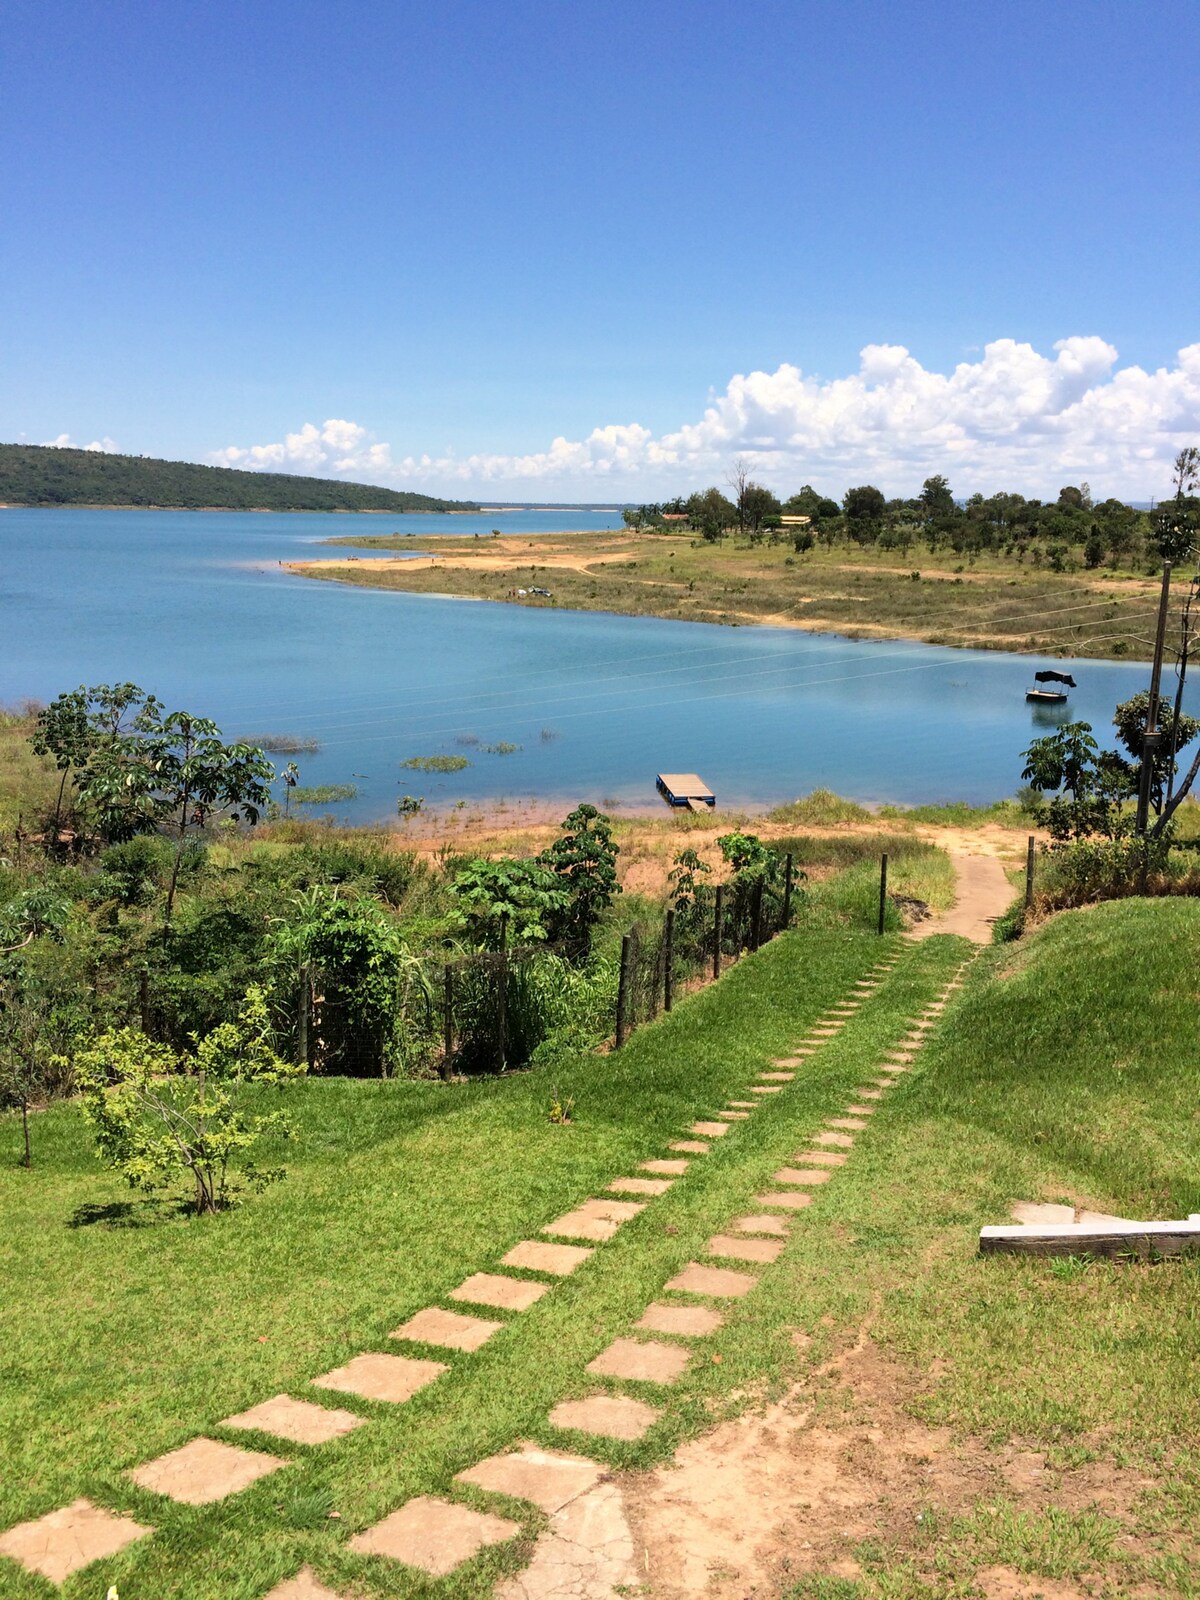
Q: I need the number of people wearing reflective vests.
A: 0